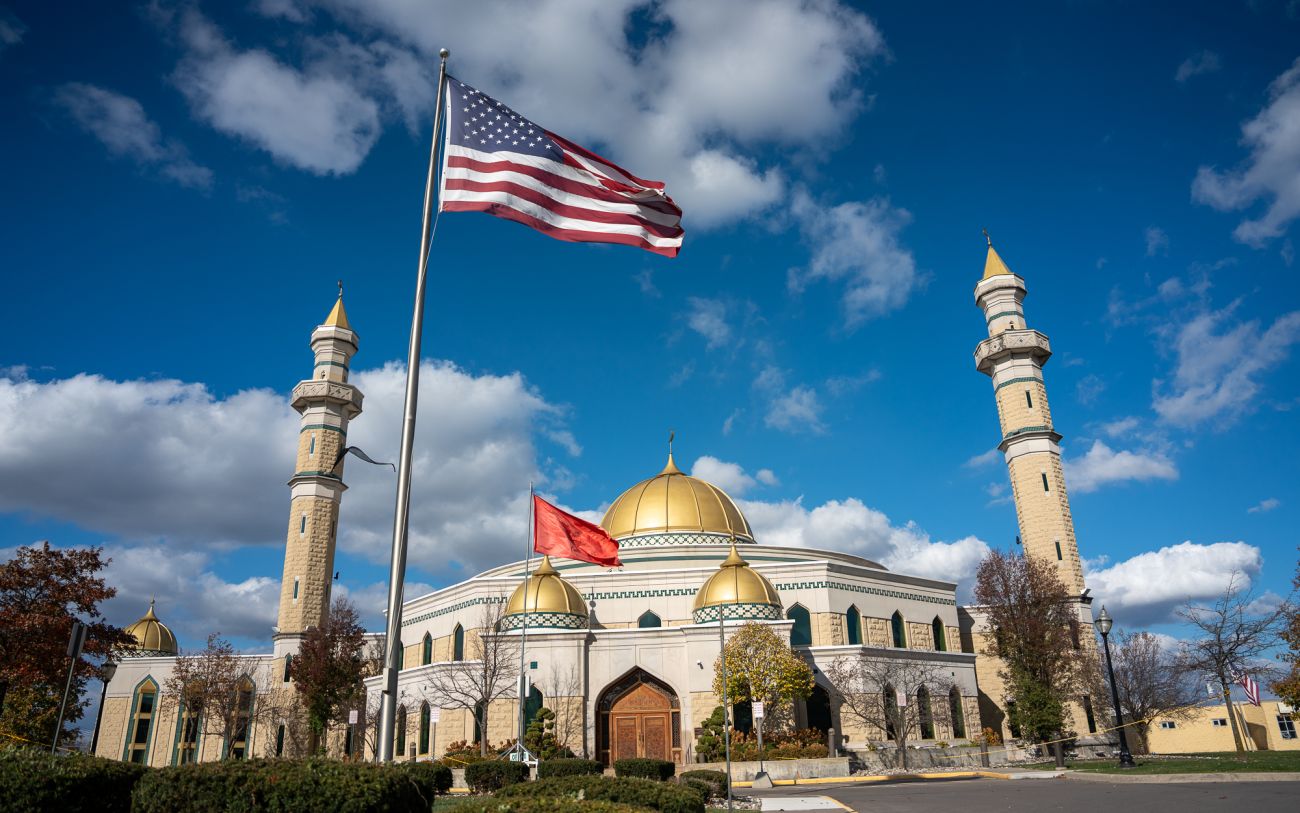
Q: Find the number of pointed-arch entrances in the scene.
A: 1